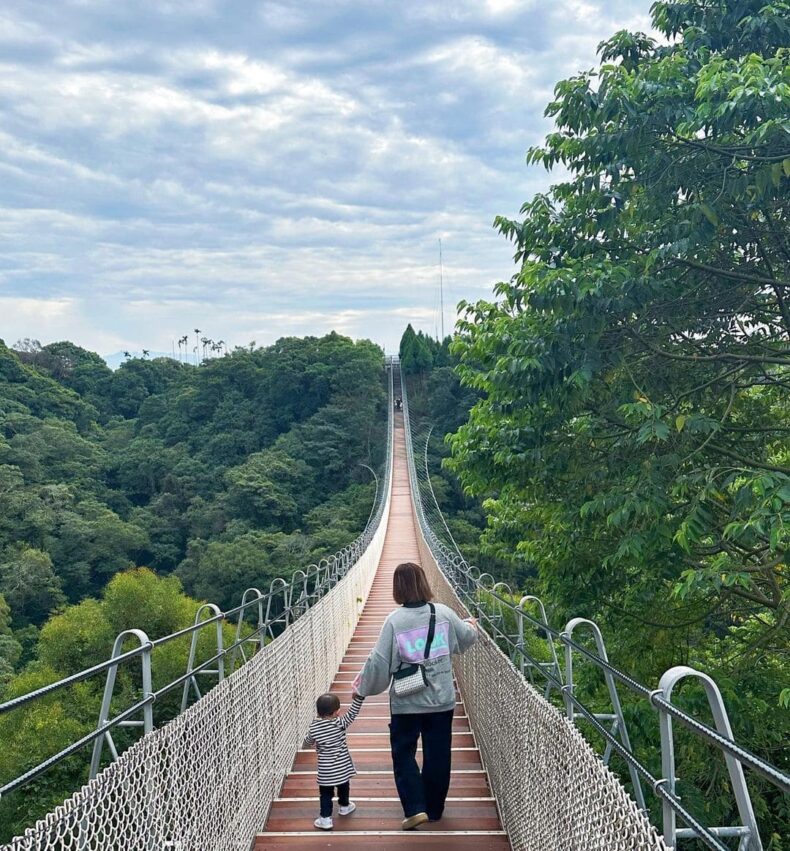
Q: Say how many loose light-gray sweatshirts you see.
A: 1